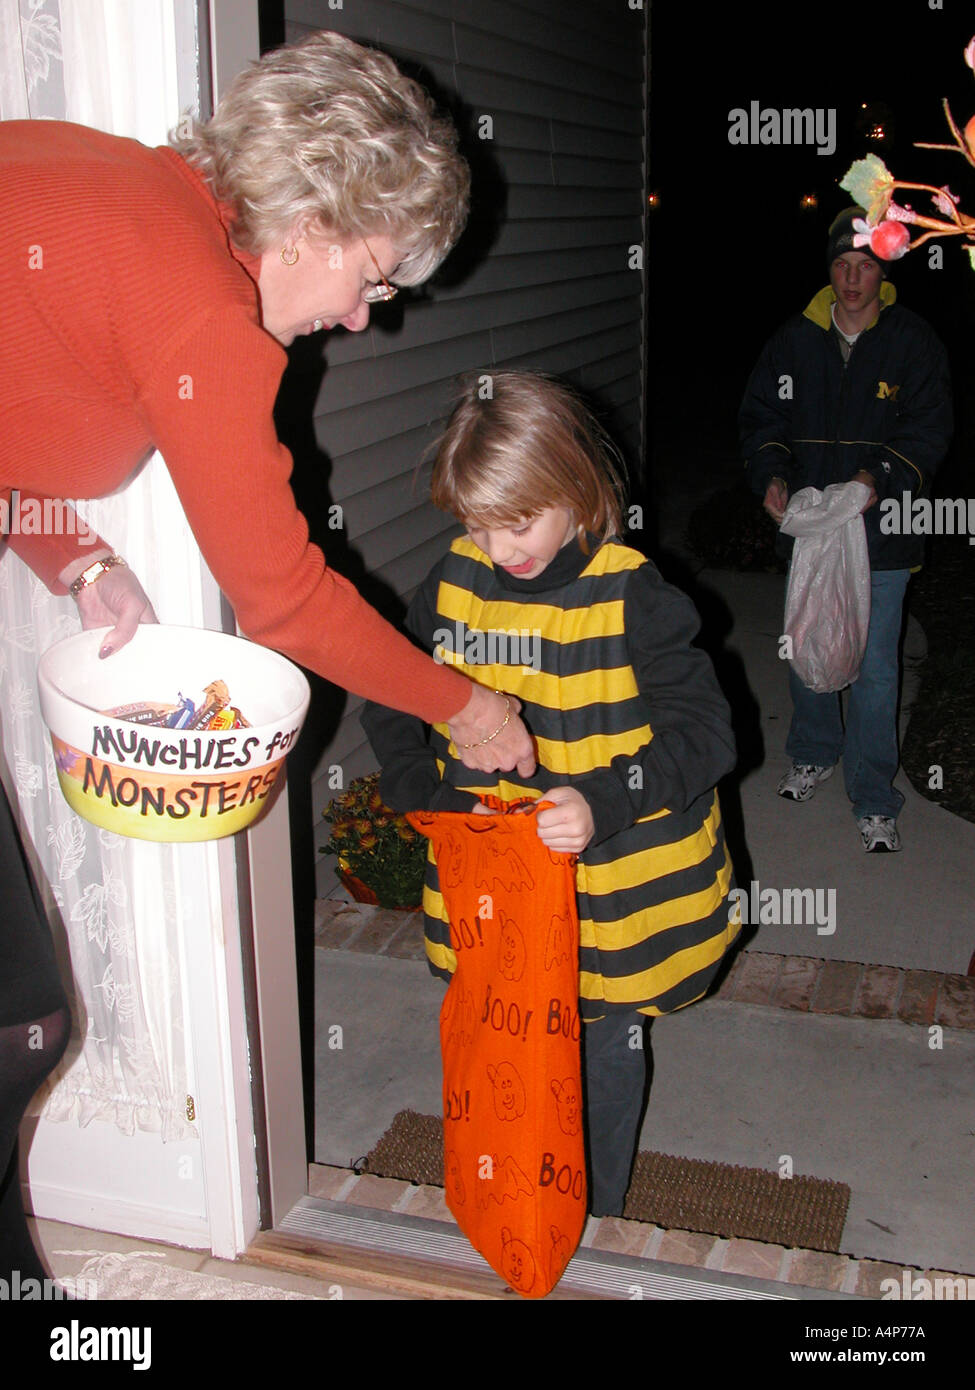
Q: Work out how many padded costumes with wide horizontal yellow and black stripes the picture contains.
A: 1